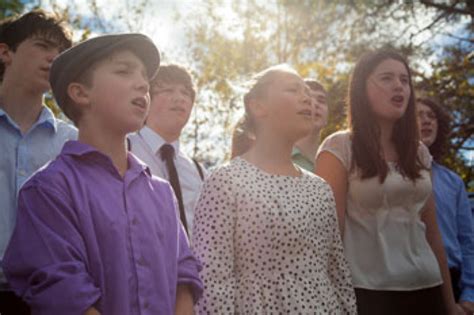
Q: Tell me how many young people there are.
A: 7